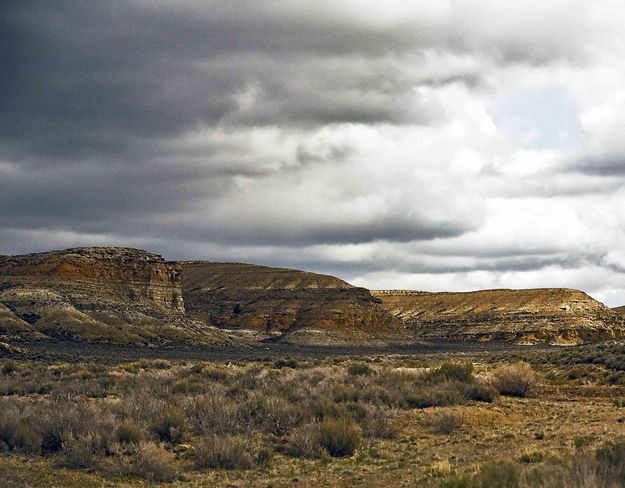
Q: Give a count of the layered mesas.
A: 3